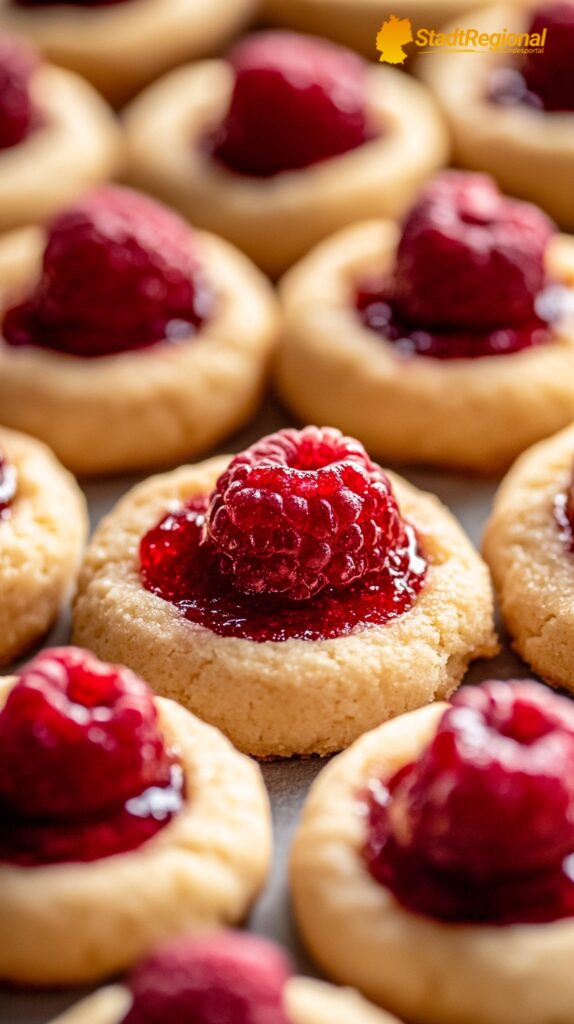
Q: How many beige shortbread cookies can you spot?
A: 13